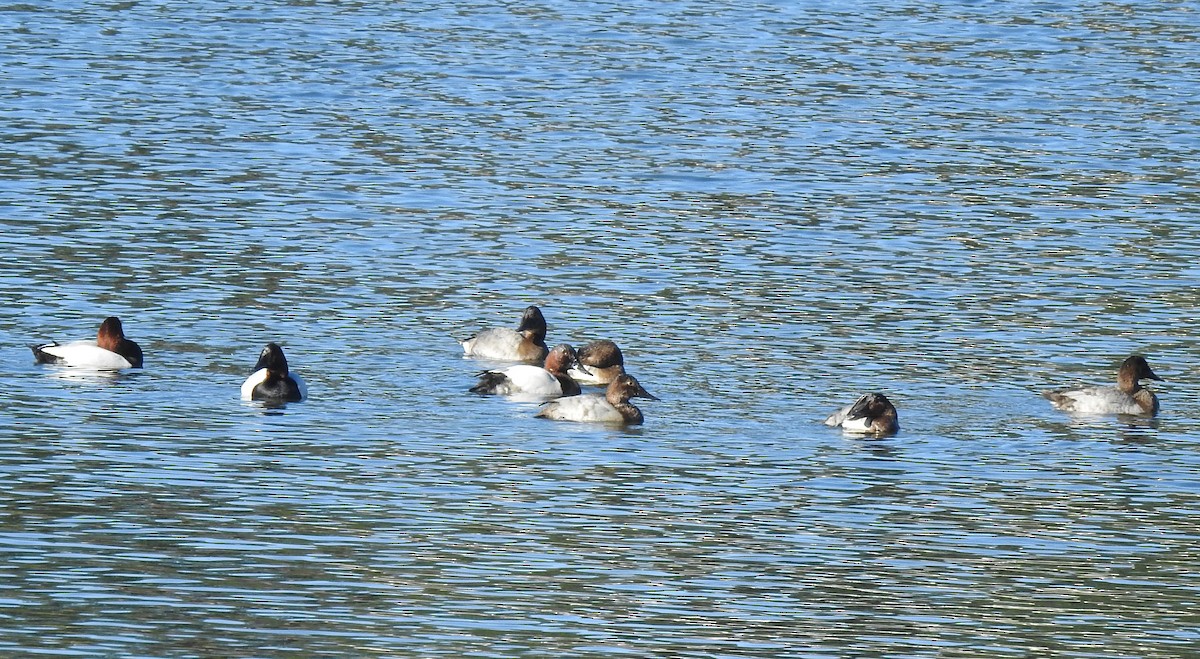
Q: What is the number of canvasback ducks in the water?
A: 8